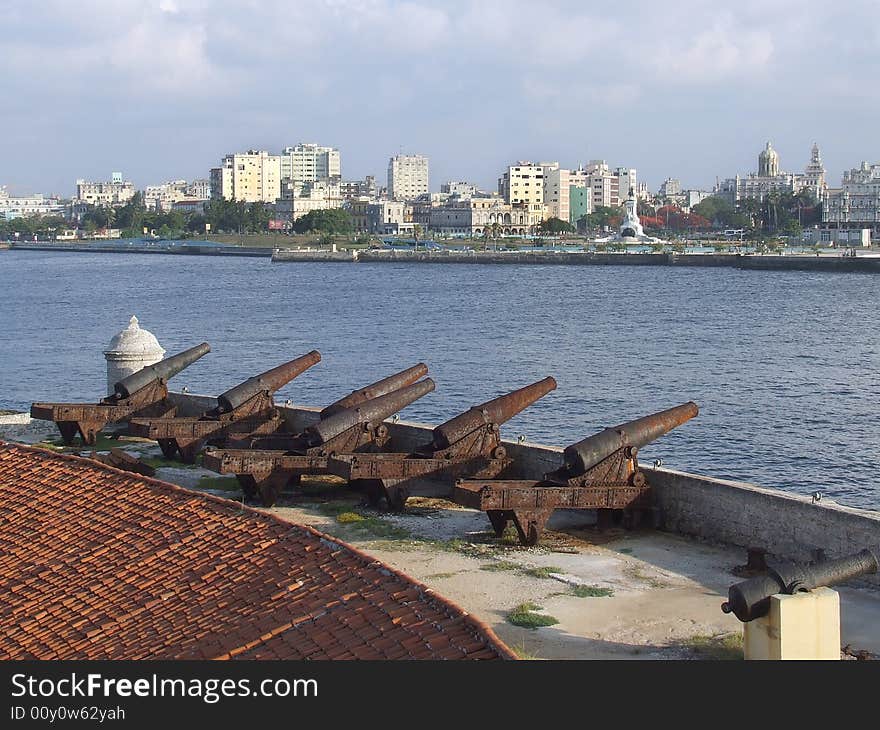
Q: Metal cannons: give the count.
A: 7